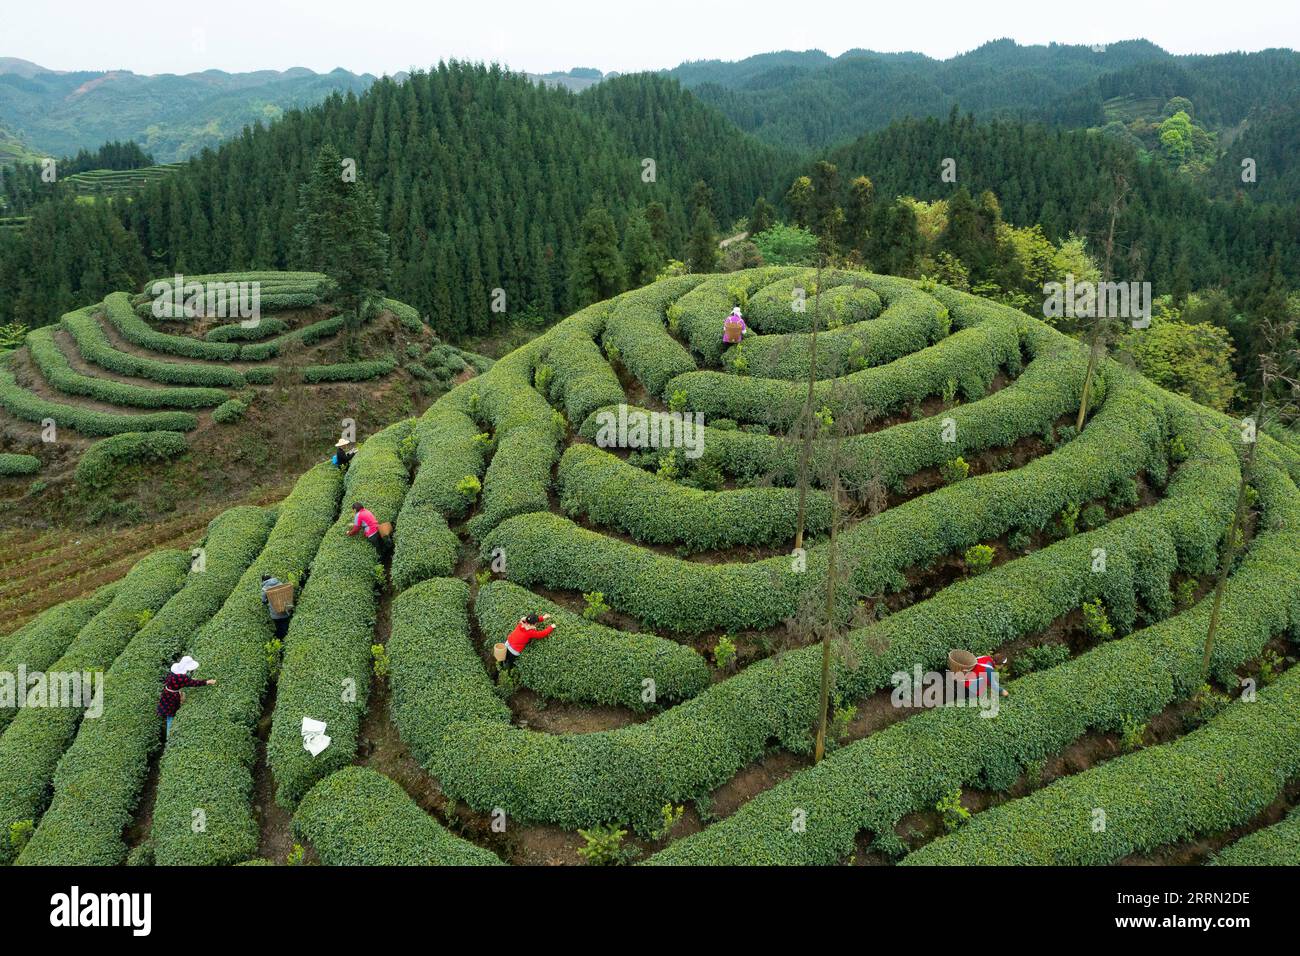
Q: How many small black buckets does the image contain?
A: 0